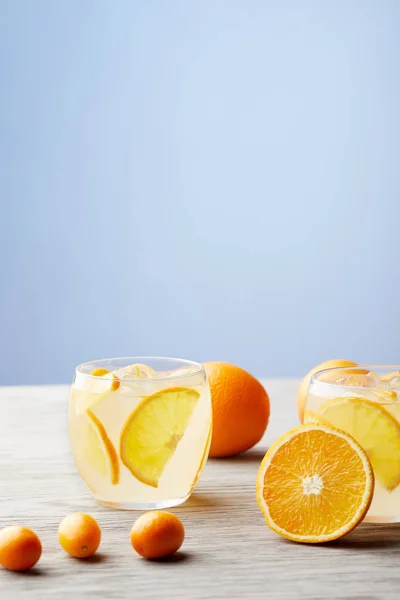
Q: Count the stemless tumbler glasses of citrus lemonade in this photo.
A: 2